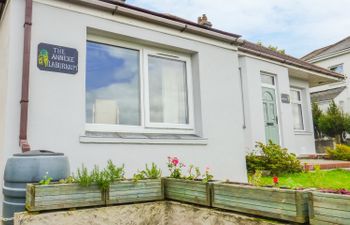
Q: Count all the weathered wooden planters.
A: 5